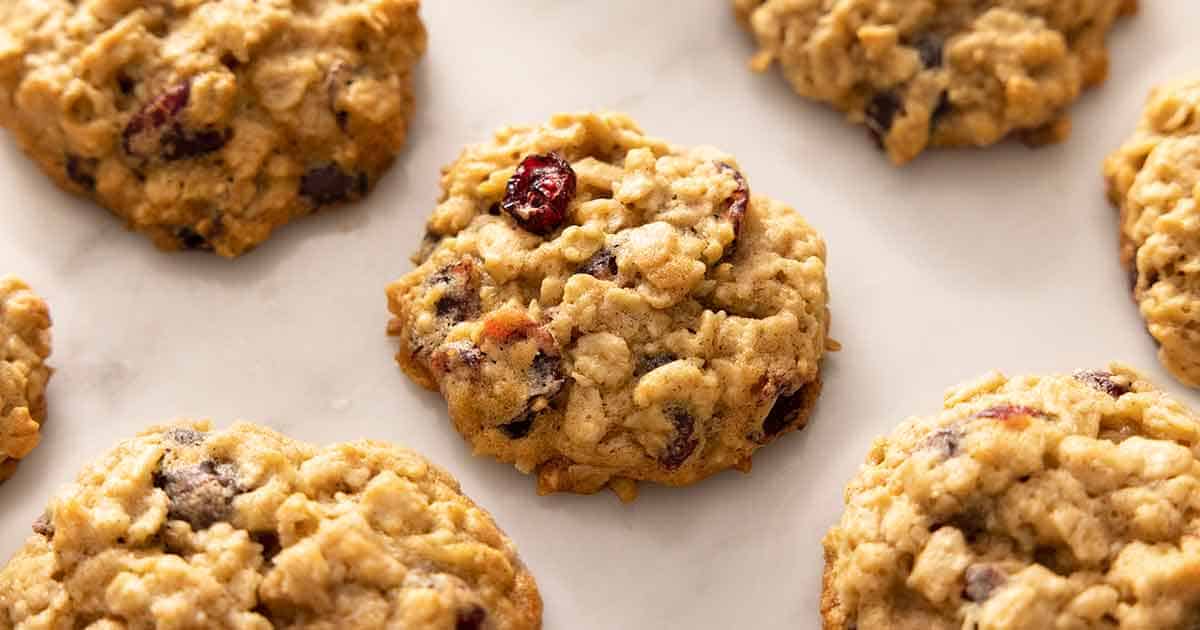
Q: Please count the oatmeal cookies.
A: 7